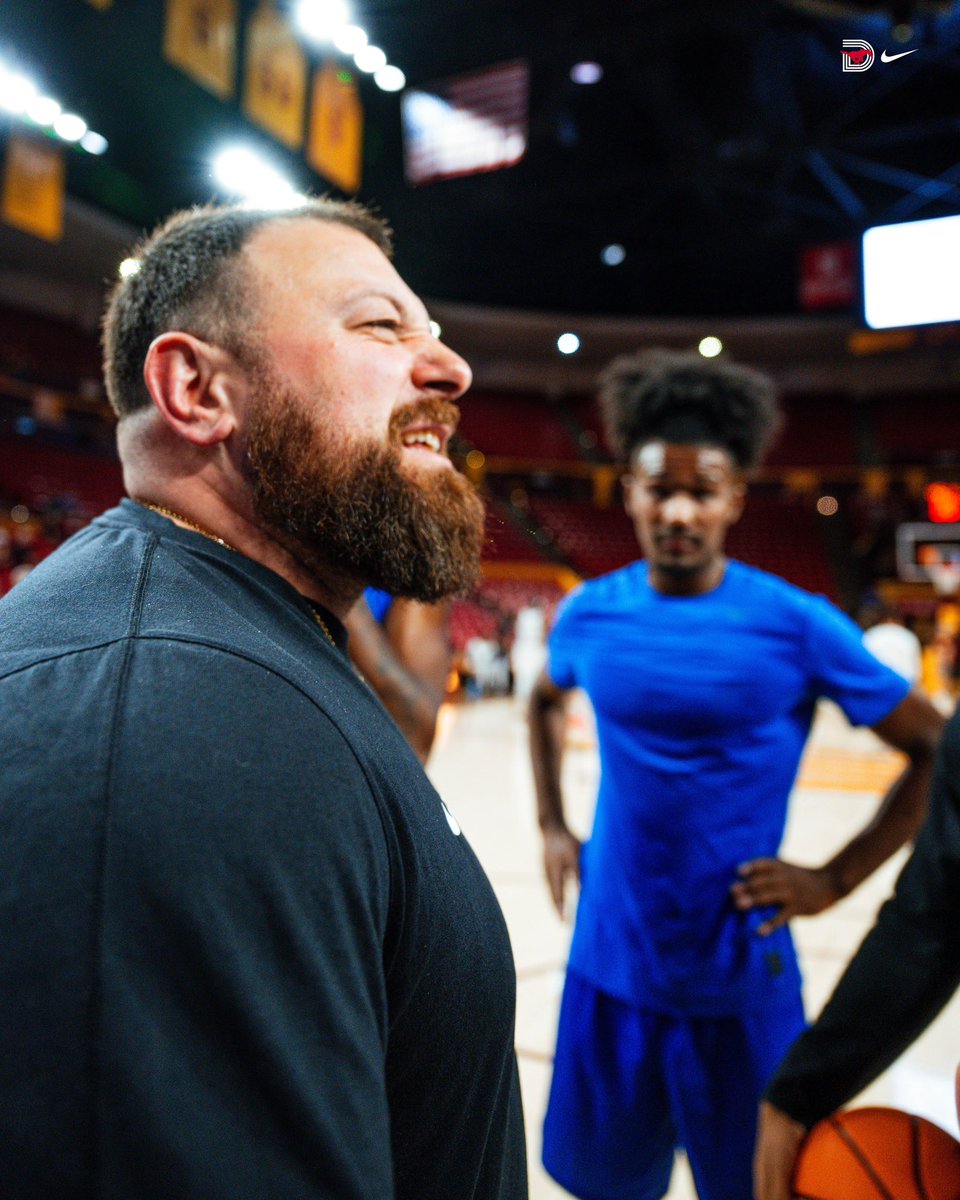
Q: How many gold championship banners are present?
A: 4